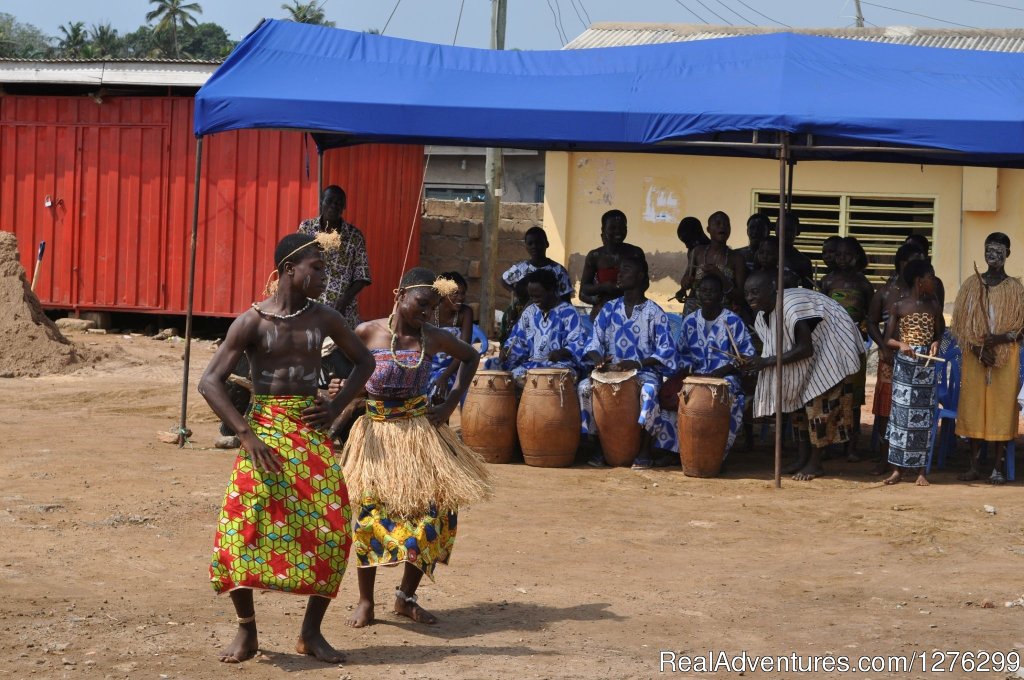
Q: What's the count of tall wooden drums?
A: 4